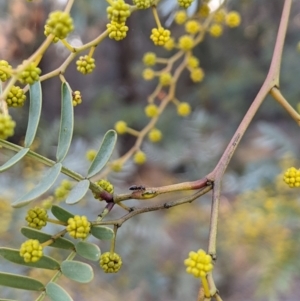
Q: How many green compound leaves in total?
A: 2